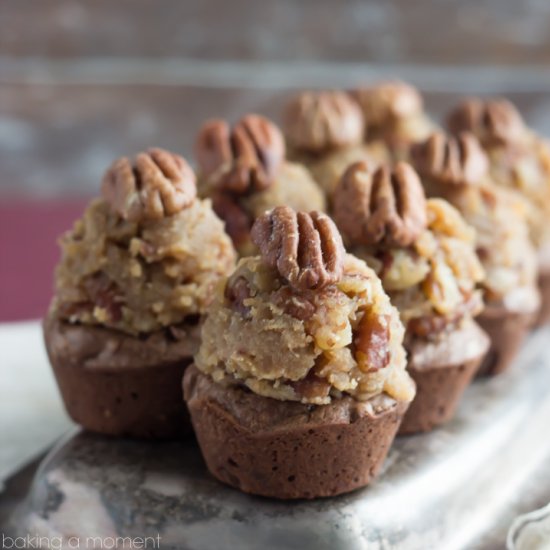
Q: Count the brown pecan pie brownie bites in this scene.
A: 8